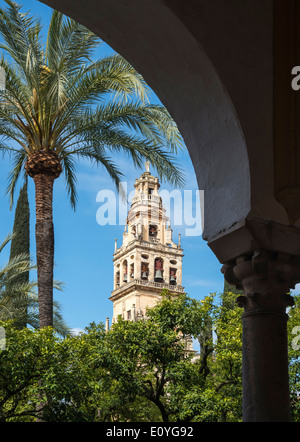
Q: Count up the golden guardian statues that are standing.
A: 0